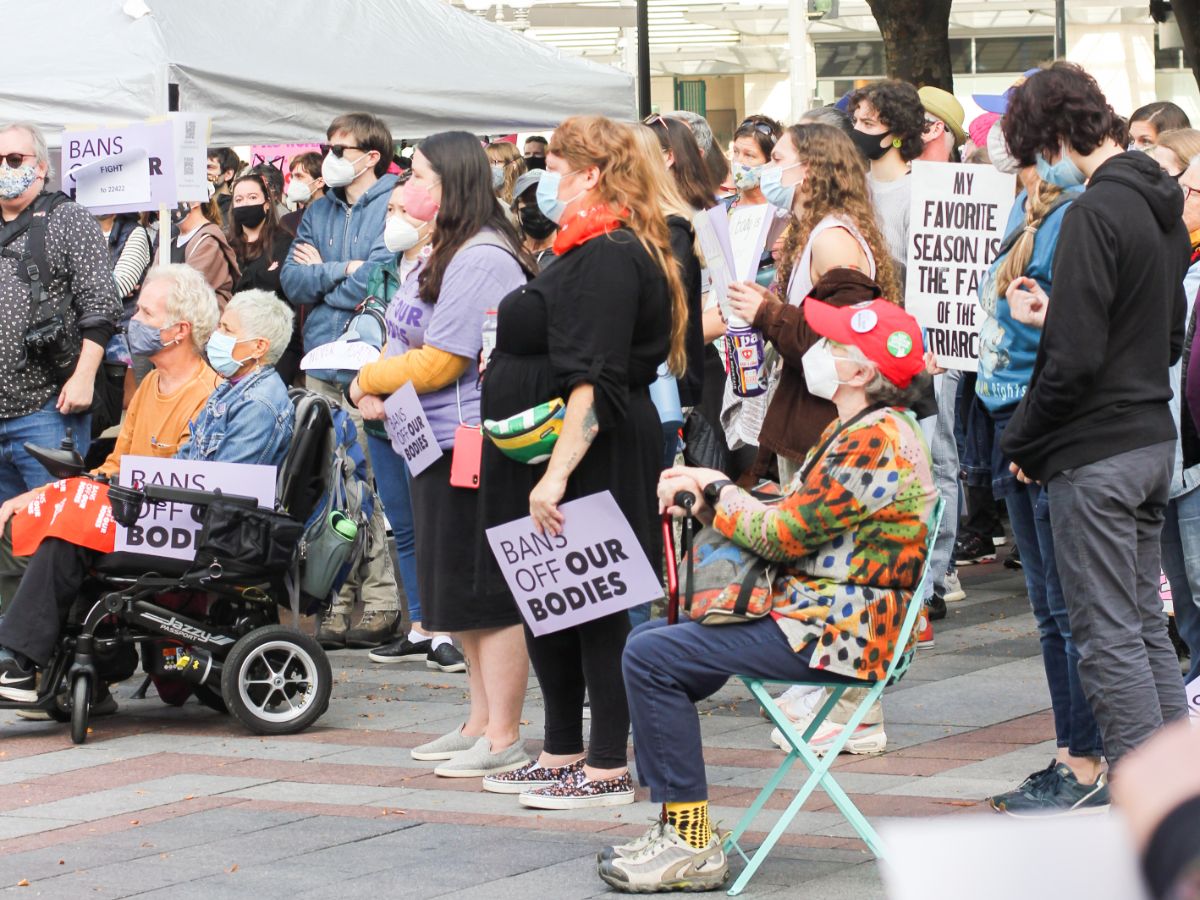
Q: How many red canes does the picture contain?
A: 1